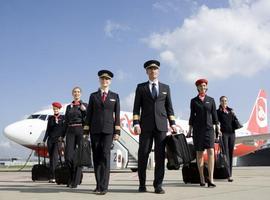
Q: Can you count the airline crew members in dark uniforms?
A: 6